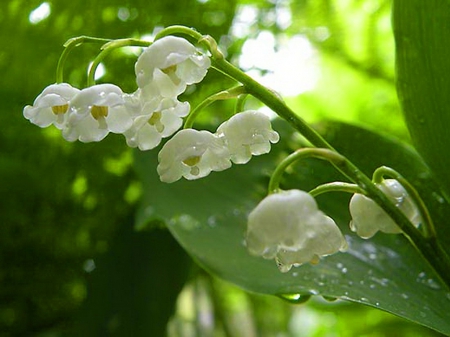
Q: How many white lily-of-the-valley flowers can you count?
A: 9